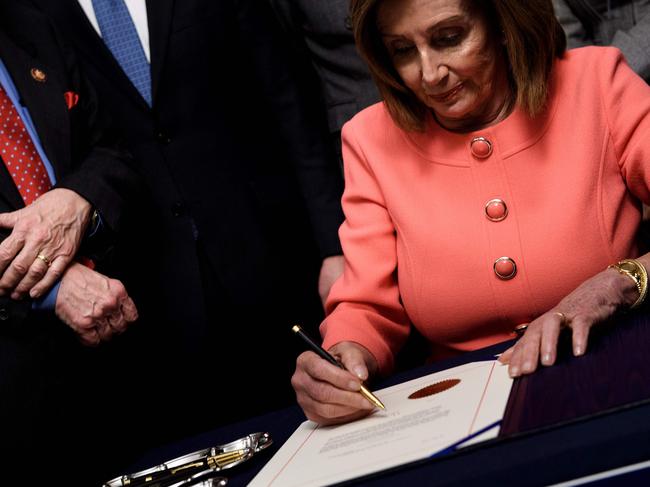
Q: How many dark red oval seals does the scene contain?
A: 1